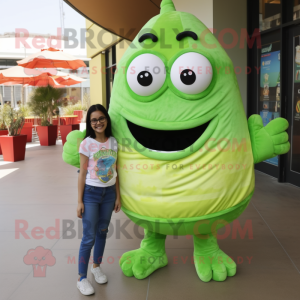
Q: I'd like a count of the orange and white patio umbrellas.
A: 3